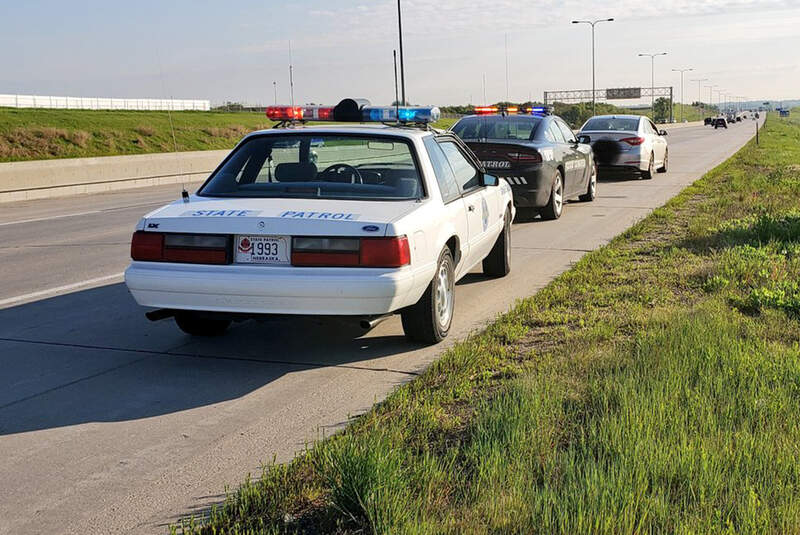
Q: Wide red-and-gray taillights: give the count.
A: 2